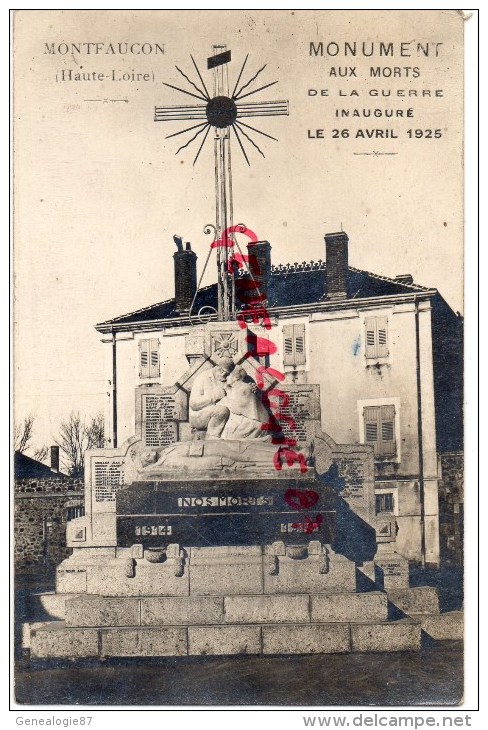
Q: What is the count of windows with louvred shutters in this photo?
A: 4